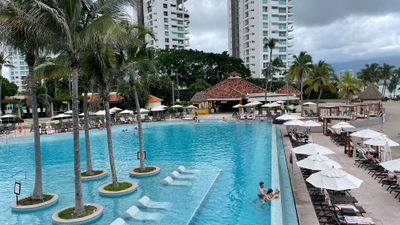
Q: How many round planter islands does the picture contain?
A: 5